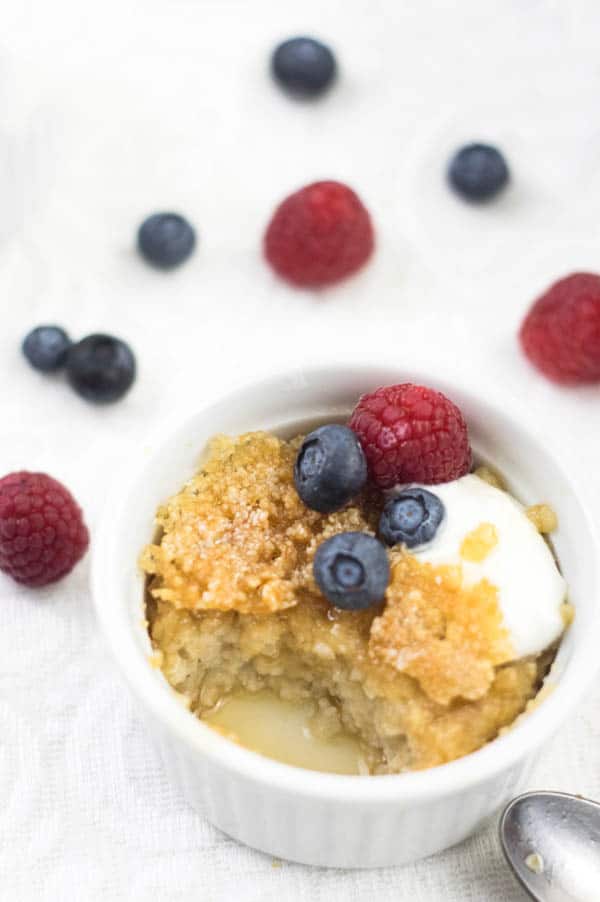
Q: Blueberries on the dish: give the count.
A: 3